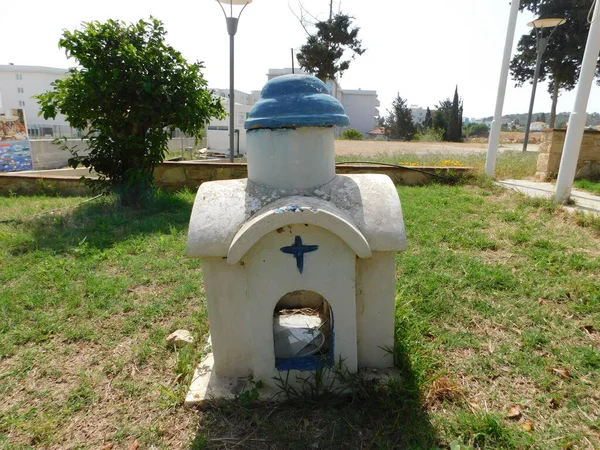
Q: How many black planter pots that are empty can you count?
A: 0